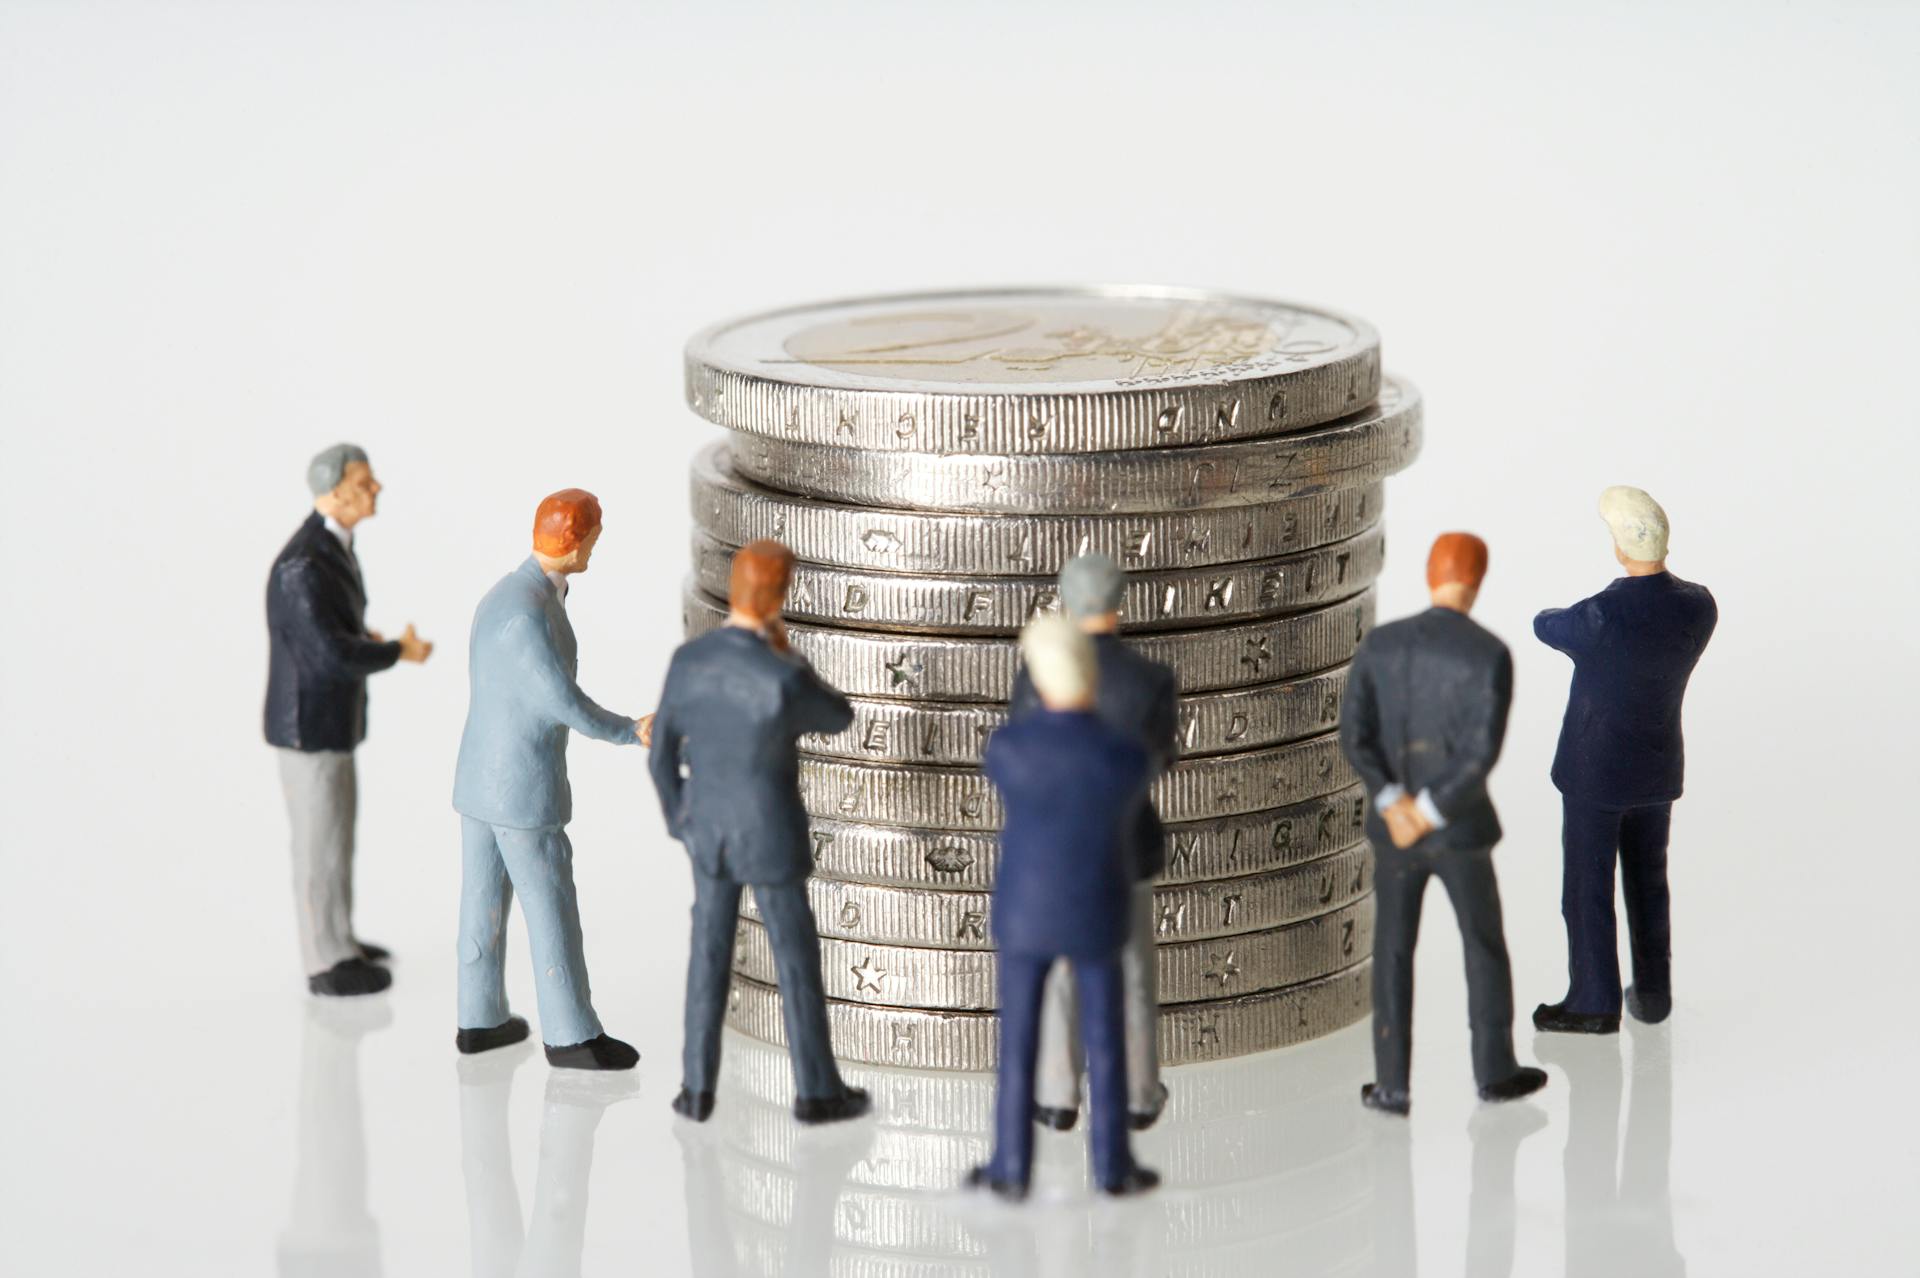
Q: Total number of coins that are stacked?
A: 11